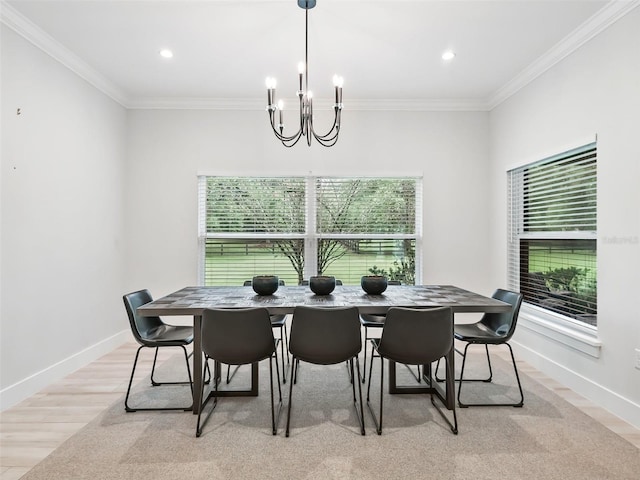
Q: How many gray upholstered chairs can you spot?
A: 8